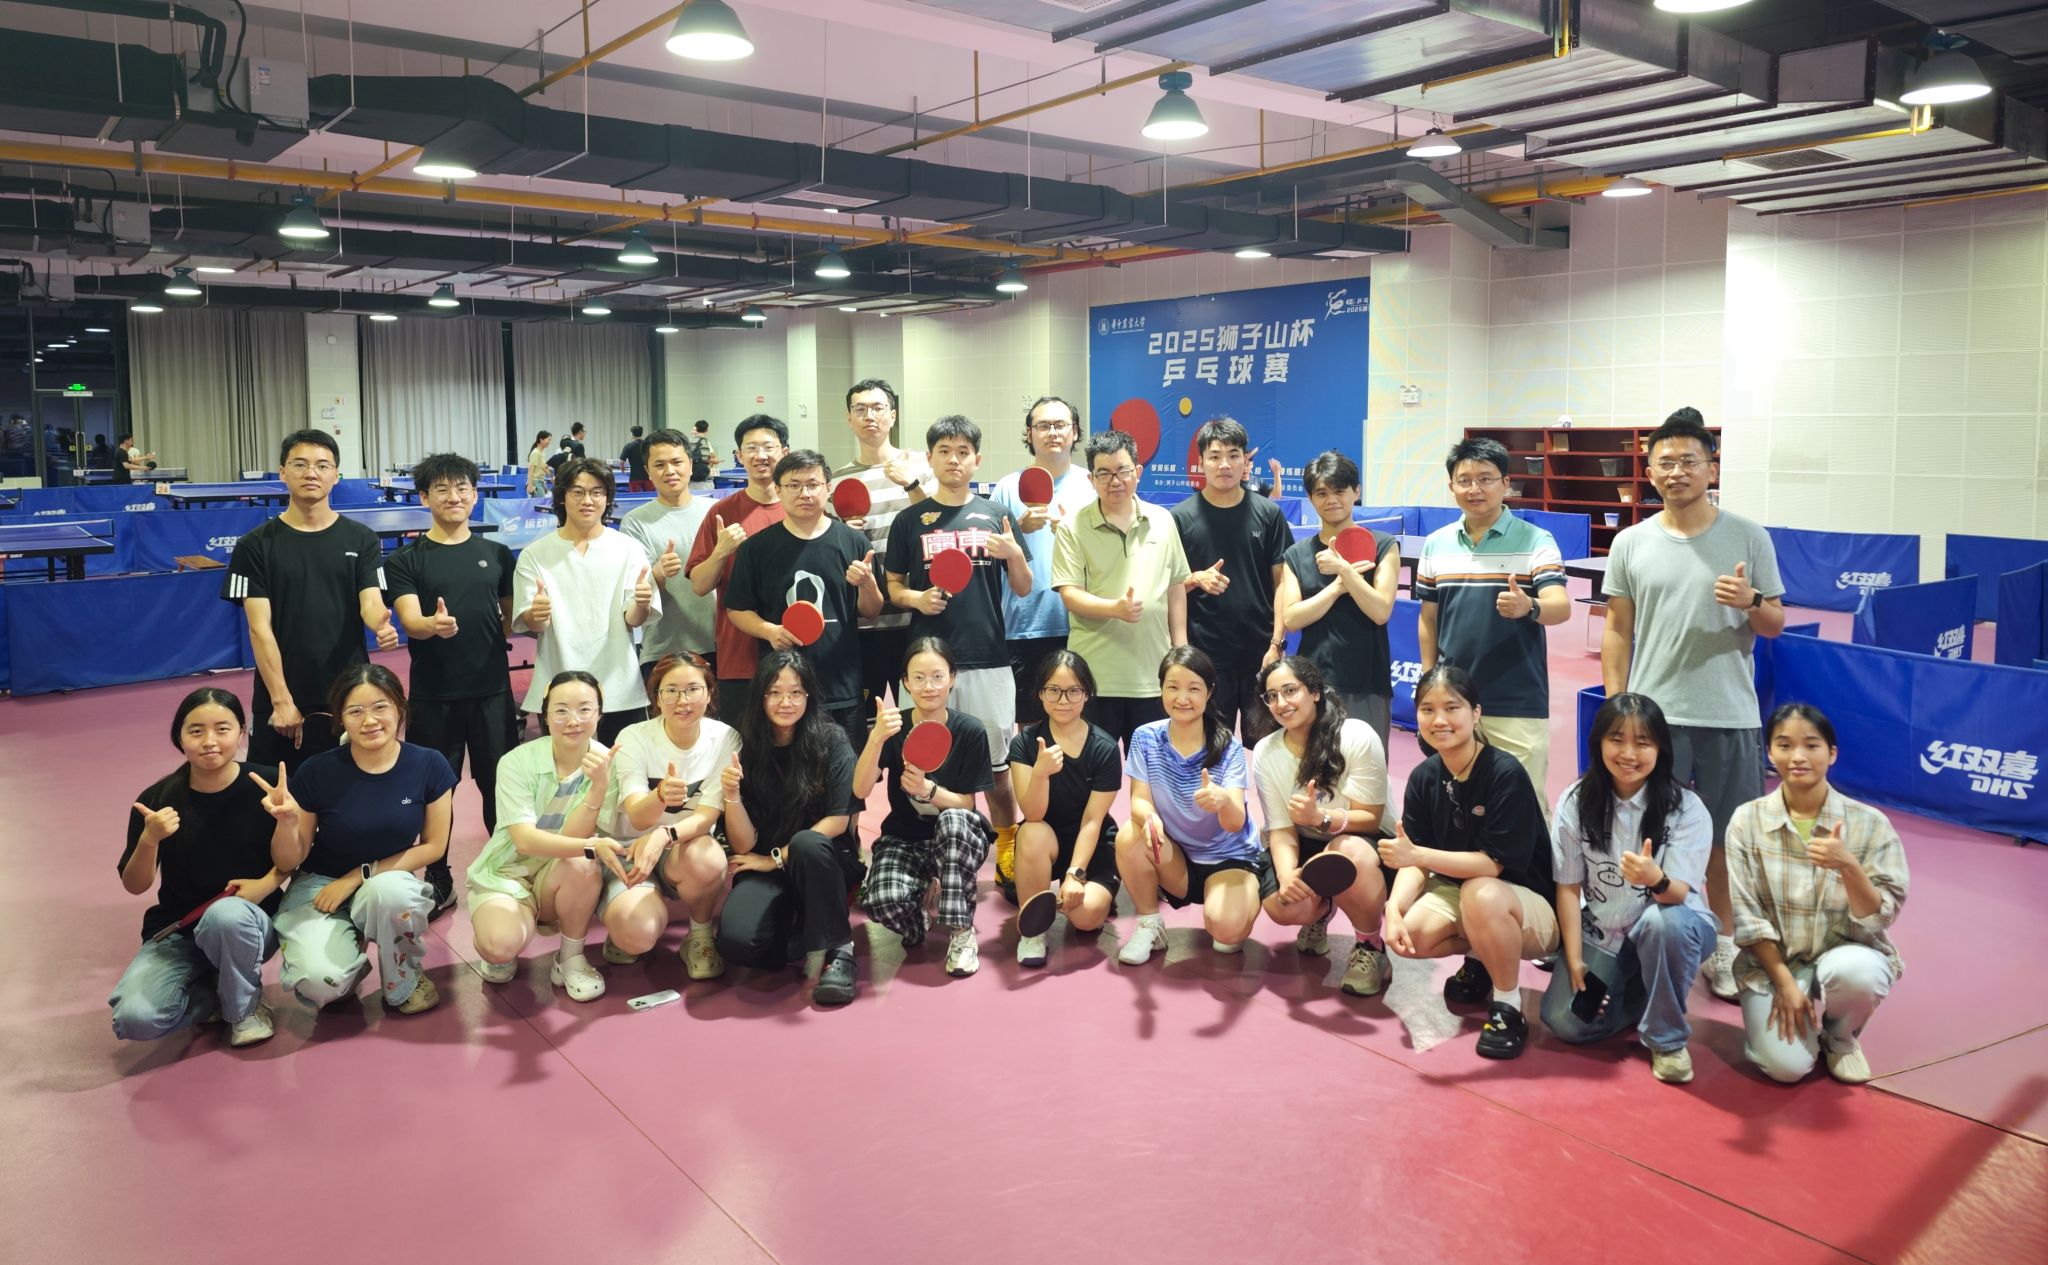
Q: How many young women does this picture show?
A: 12